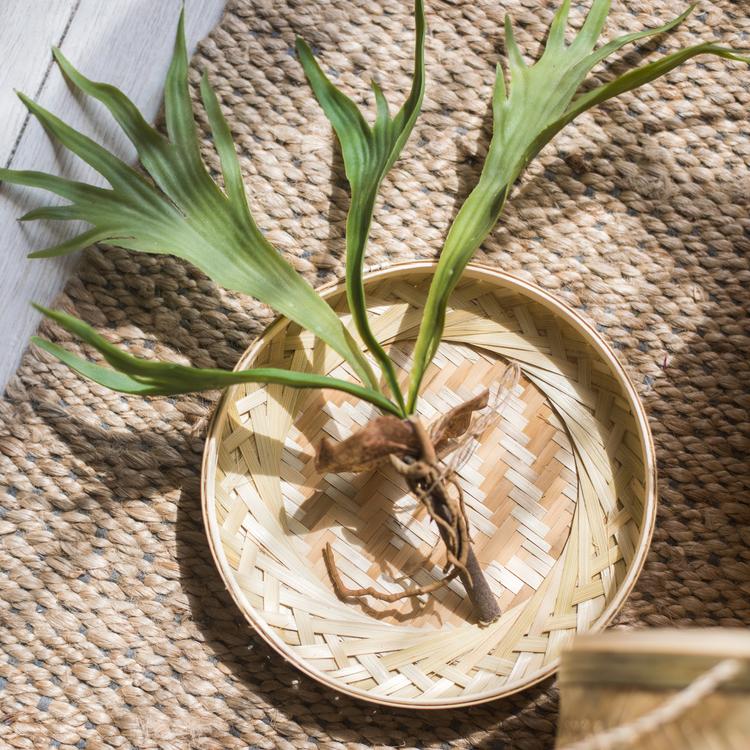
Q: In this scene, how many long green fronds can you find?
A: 4